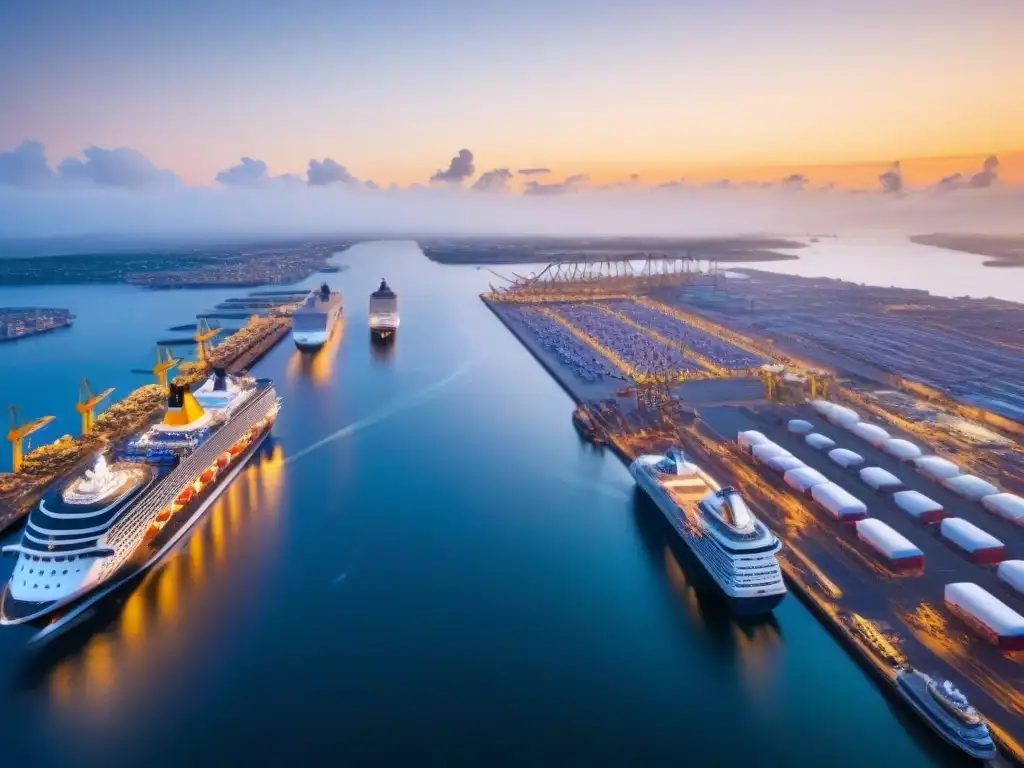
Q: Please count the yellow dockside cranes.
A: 4